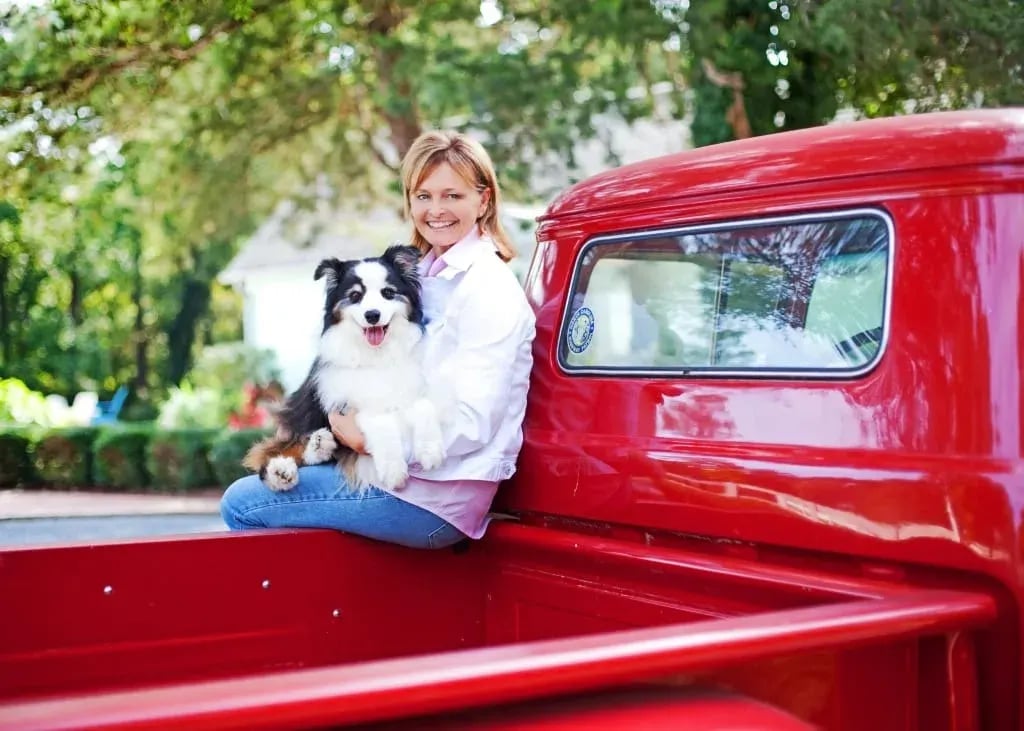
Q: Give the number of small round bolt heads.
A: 3